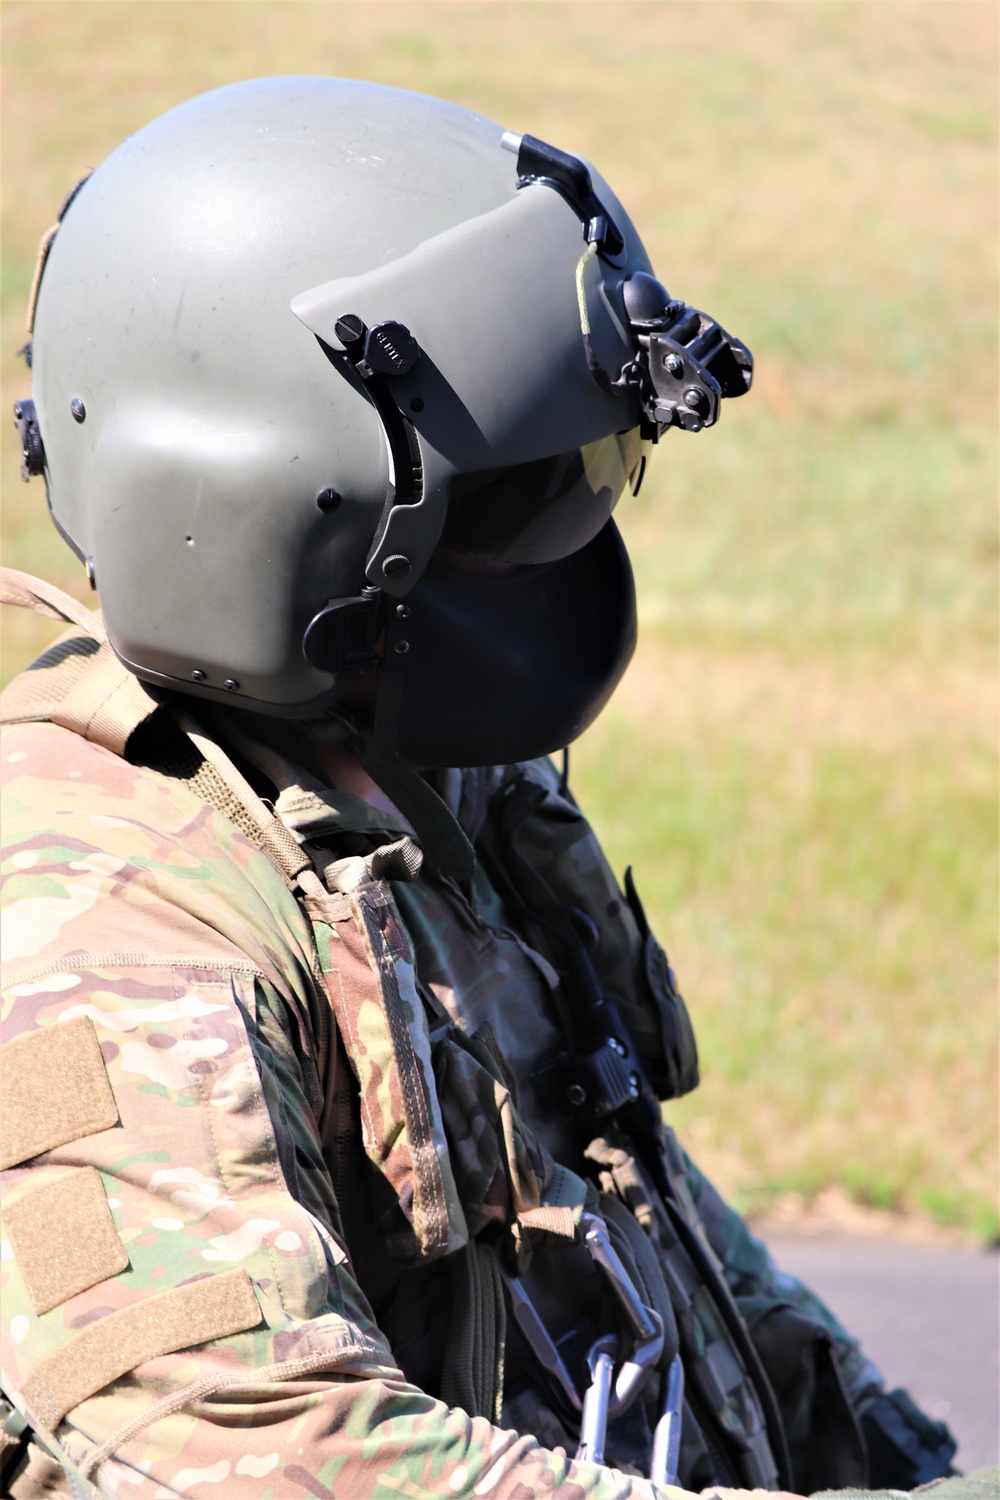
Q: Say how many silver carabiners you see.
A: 2